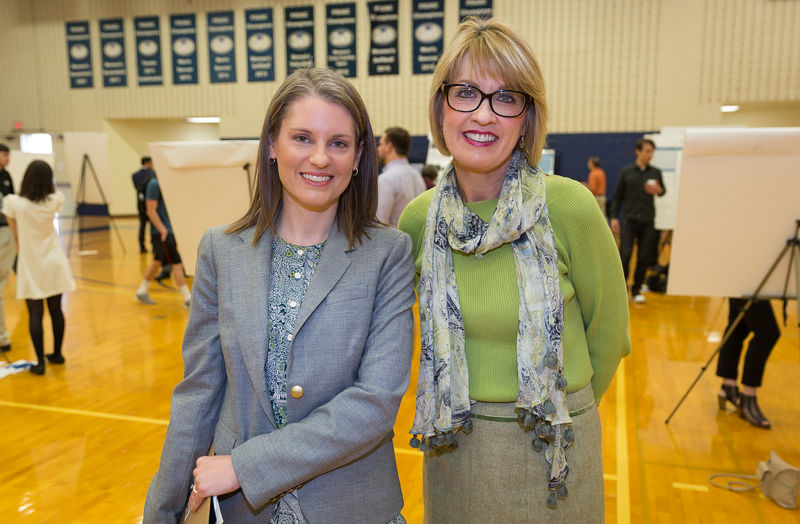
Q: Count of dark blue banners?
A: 11